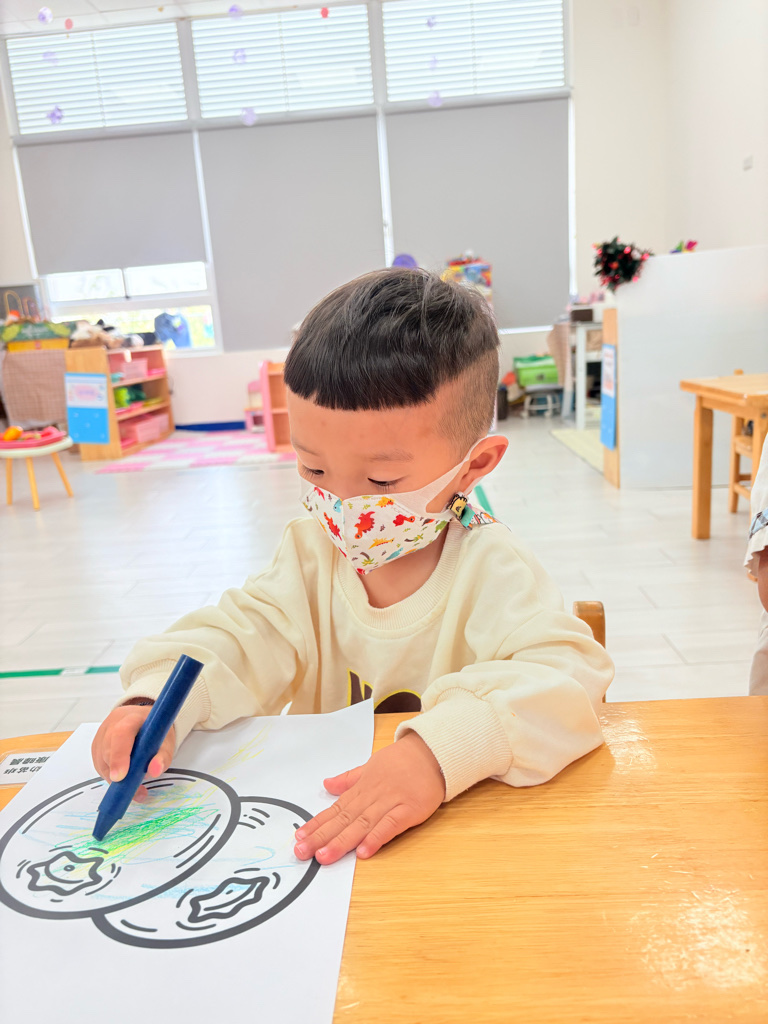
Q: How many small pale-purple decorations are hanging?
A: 9